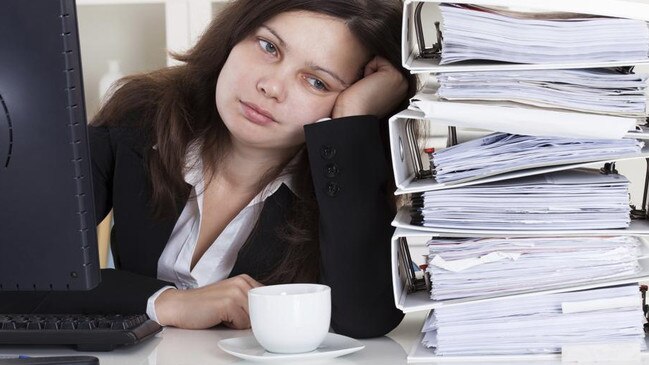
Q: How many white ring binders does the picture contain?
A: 6